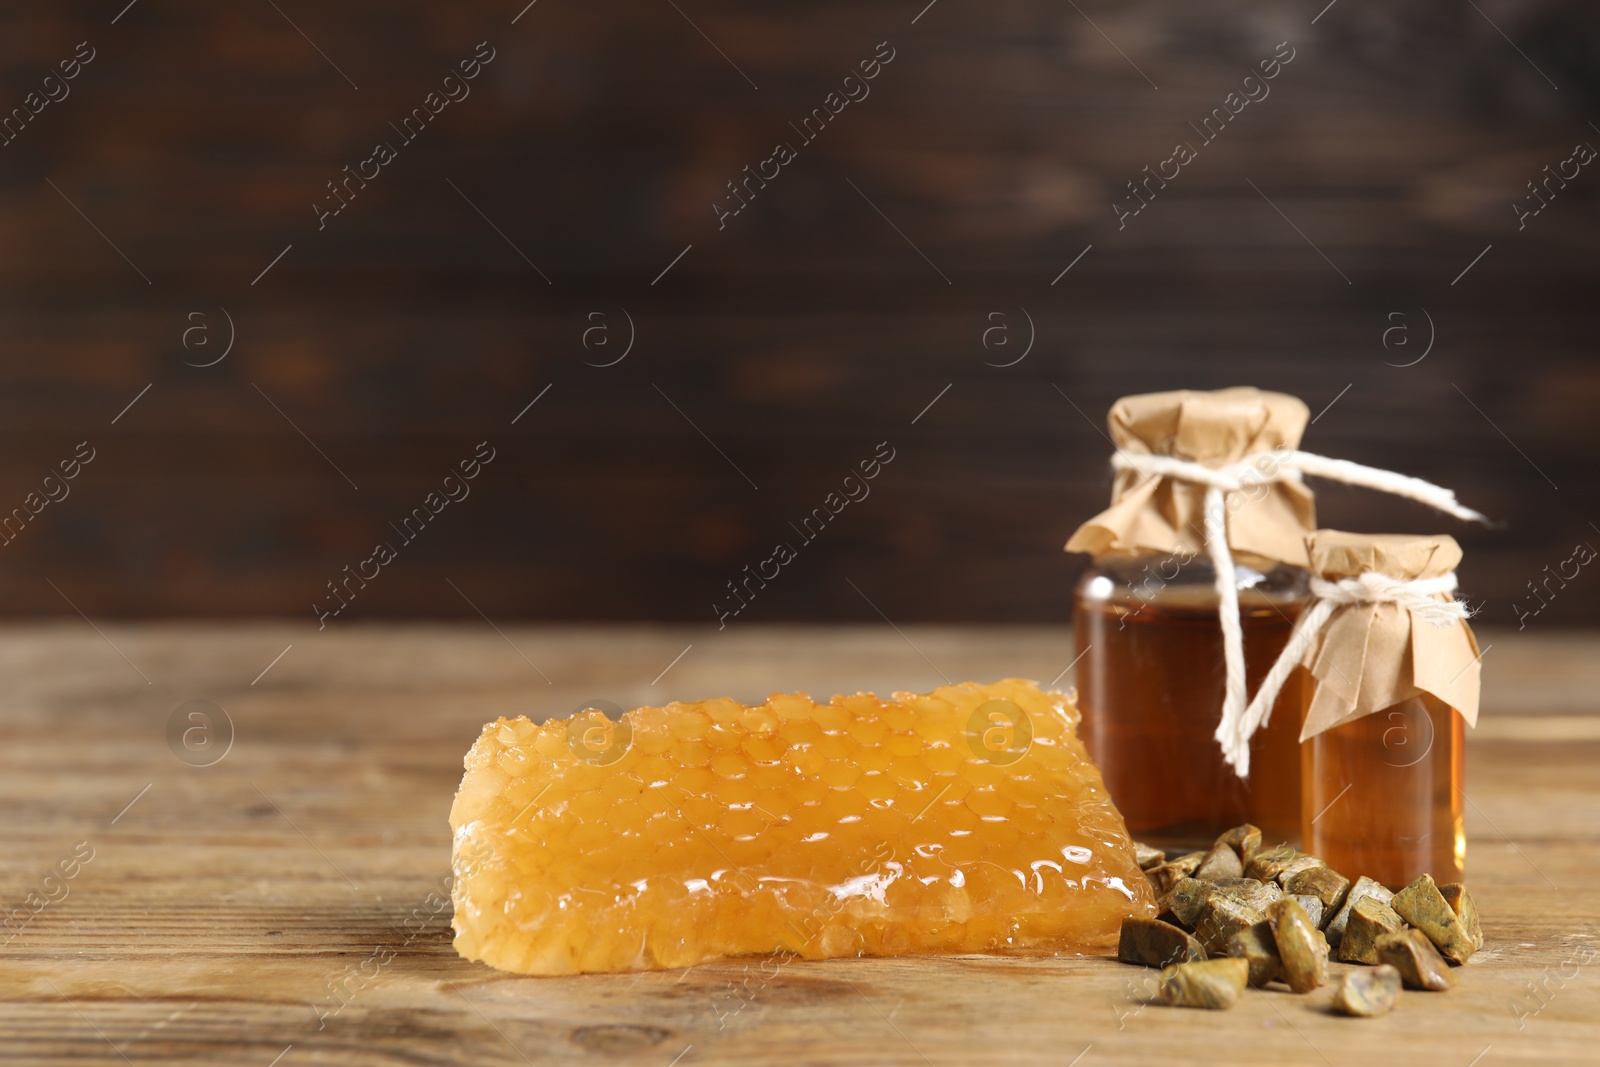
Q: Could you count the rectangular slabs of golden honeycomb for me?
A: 1